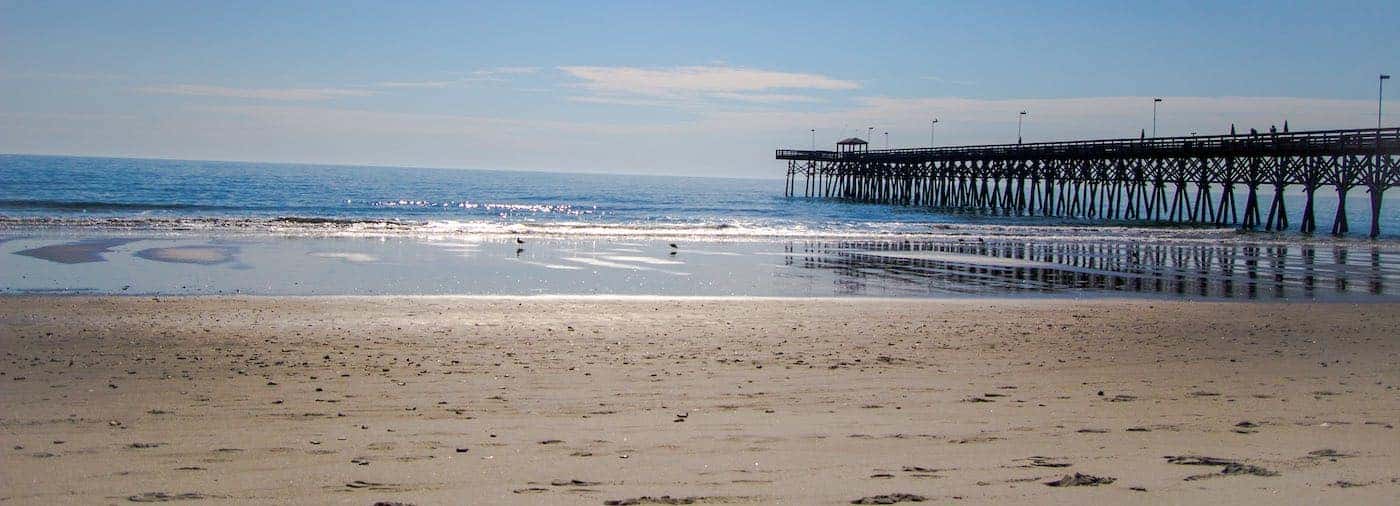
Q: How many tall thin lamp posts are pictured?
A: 7